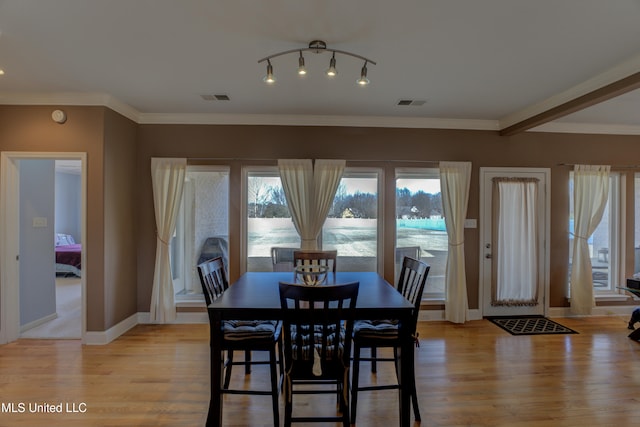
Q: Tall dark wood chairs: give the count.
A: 4